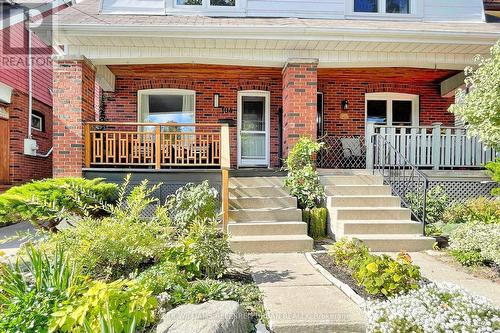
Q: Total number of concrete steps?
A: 12